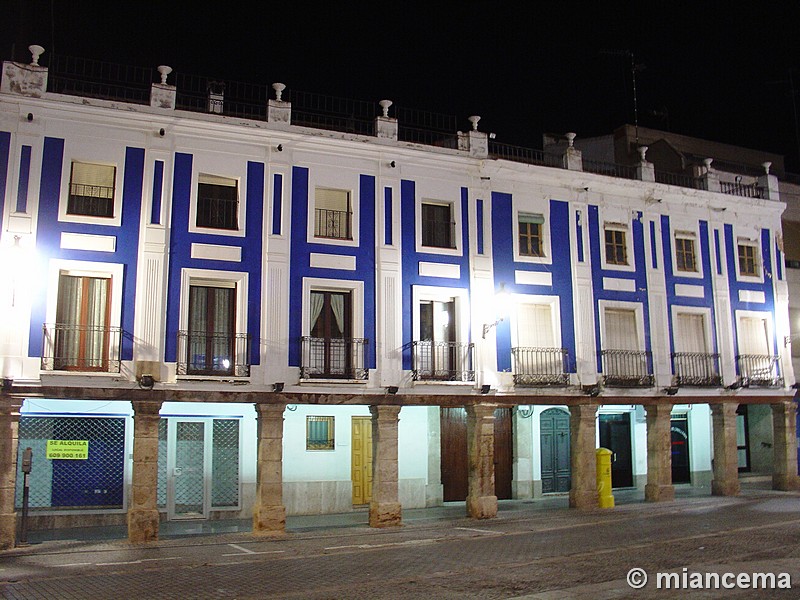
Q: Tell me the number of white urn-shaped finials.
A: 9